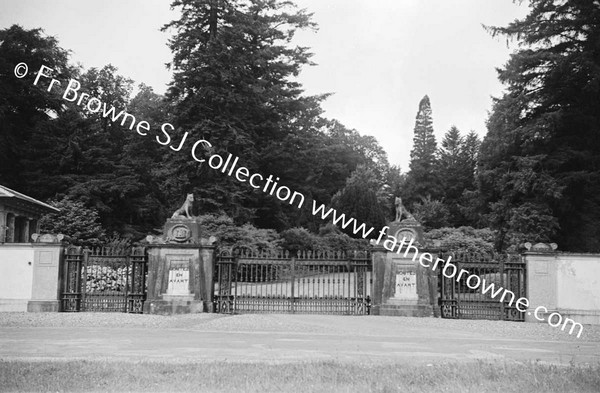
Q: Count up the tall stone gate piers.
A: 2